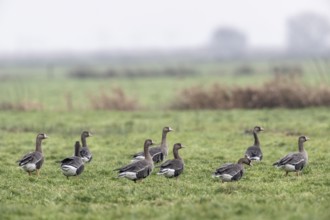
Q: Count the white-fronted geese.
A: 9